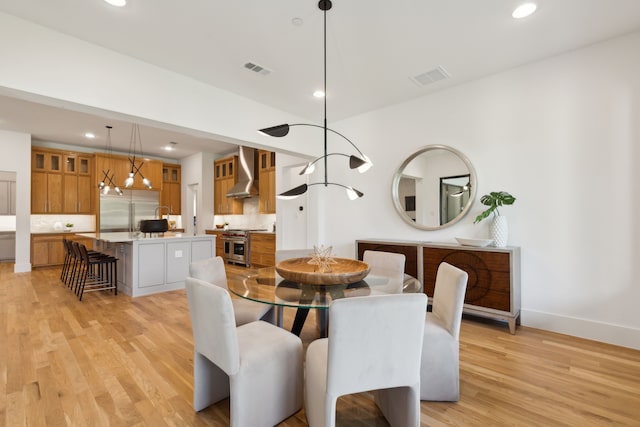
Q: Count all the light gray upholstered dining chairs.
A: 6